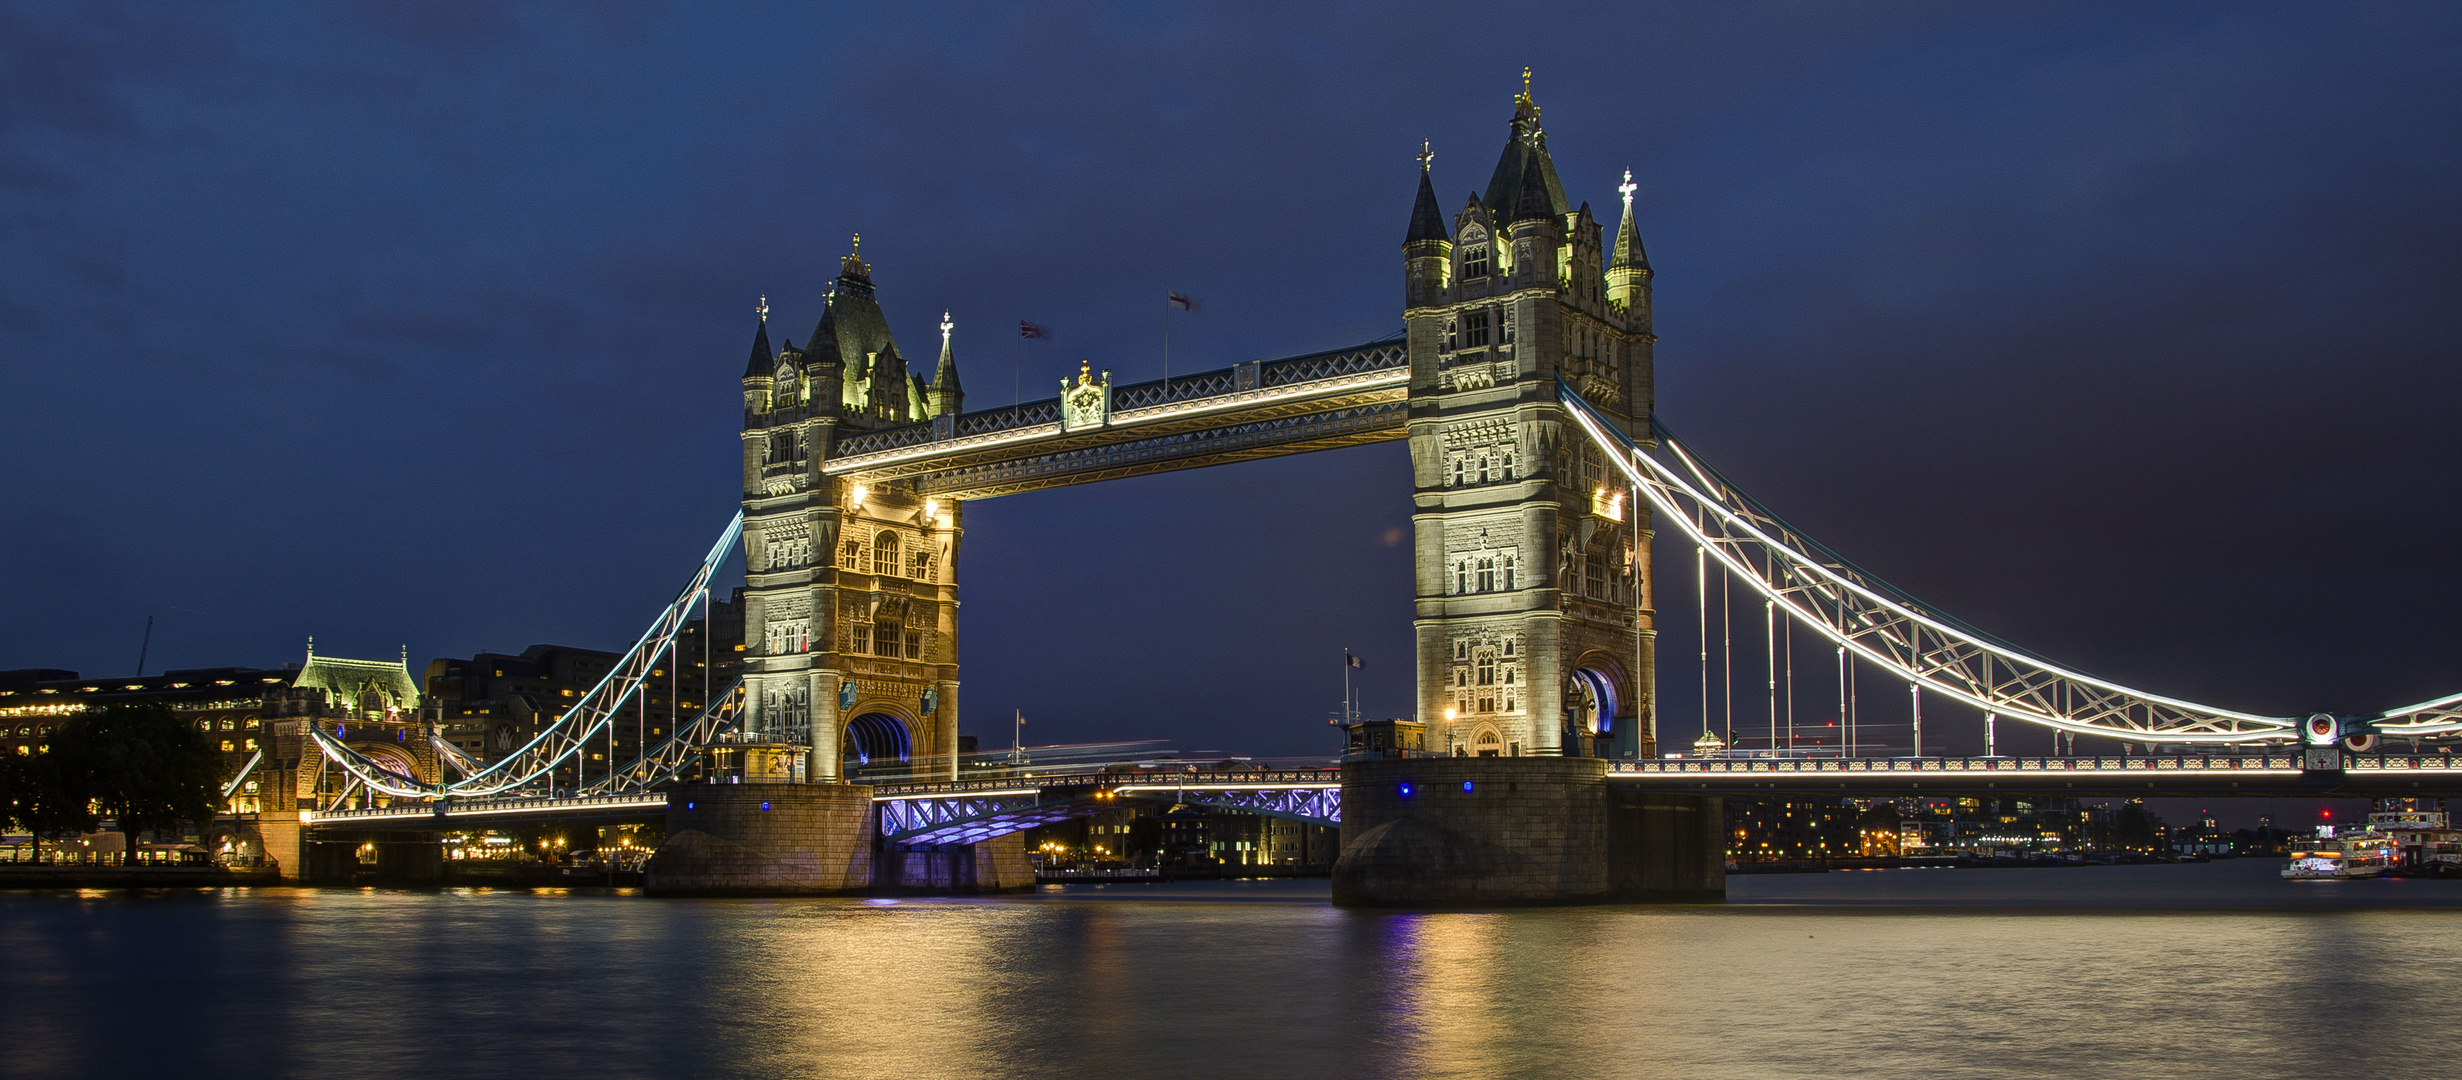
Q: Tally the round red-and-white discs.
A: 2